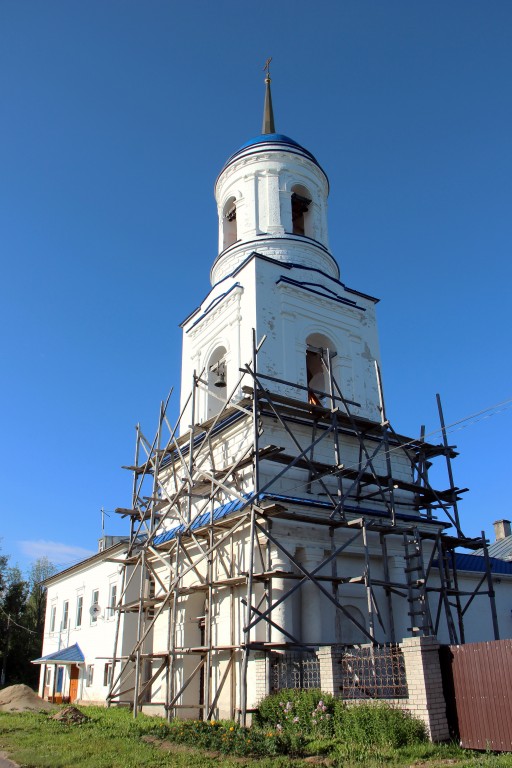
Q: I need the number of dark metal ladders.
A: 1